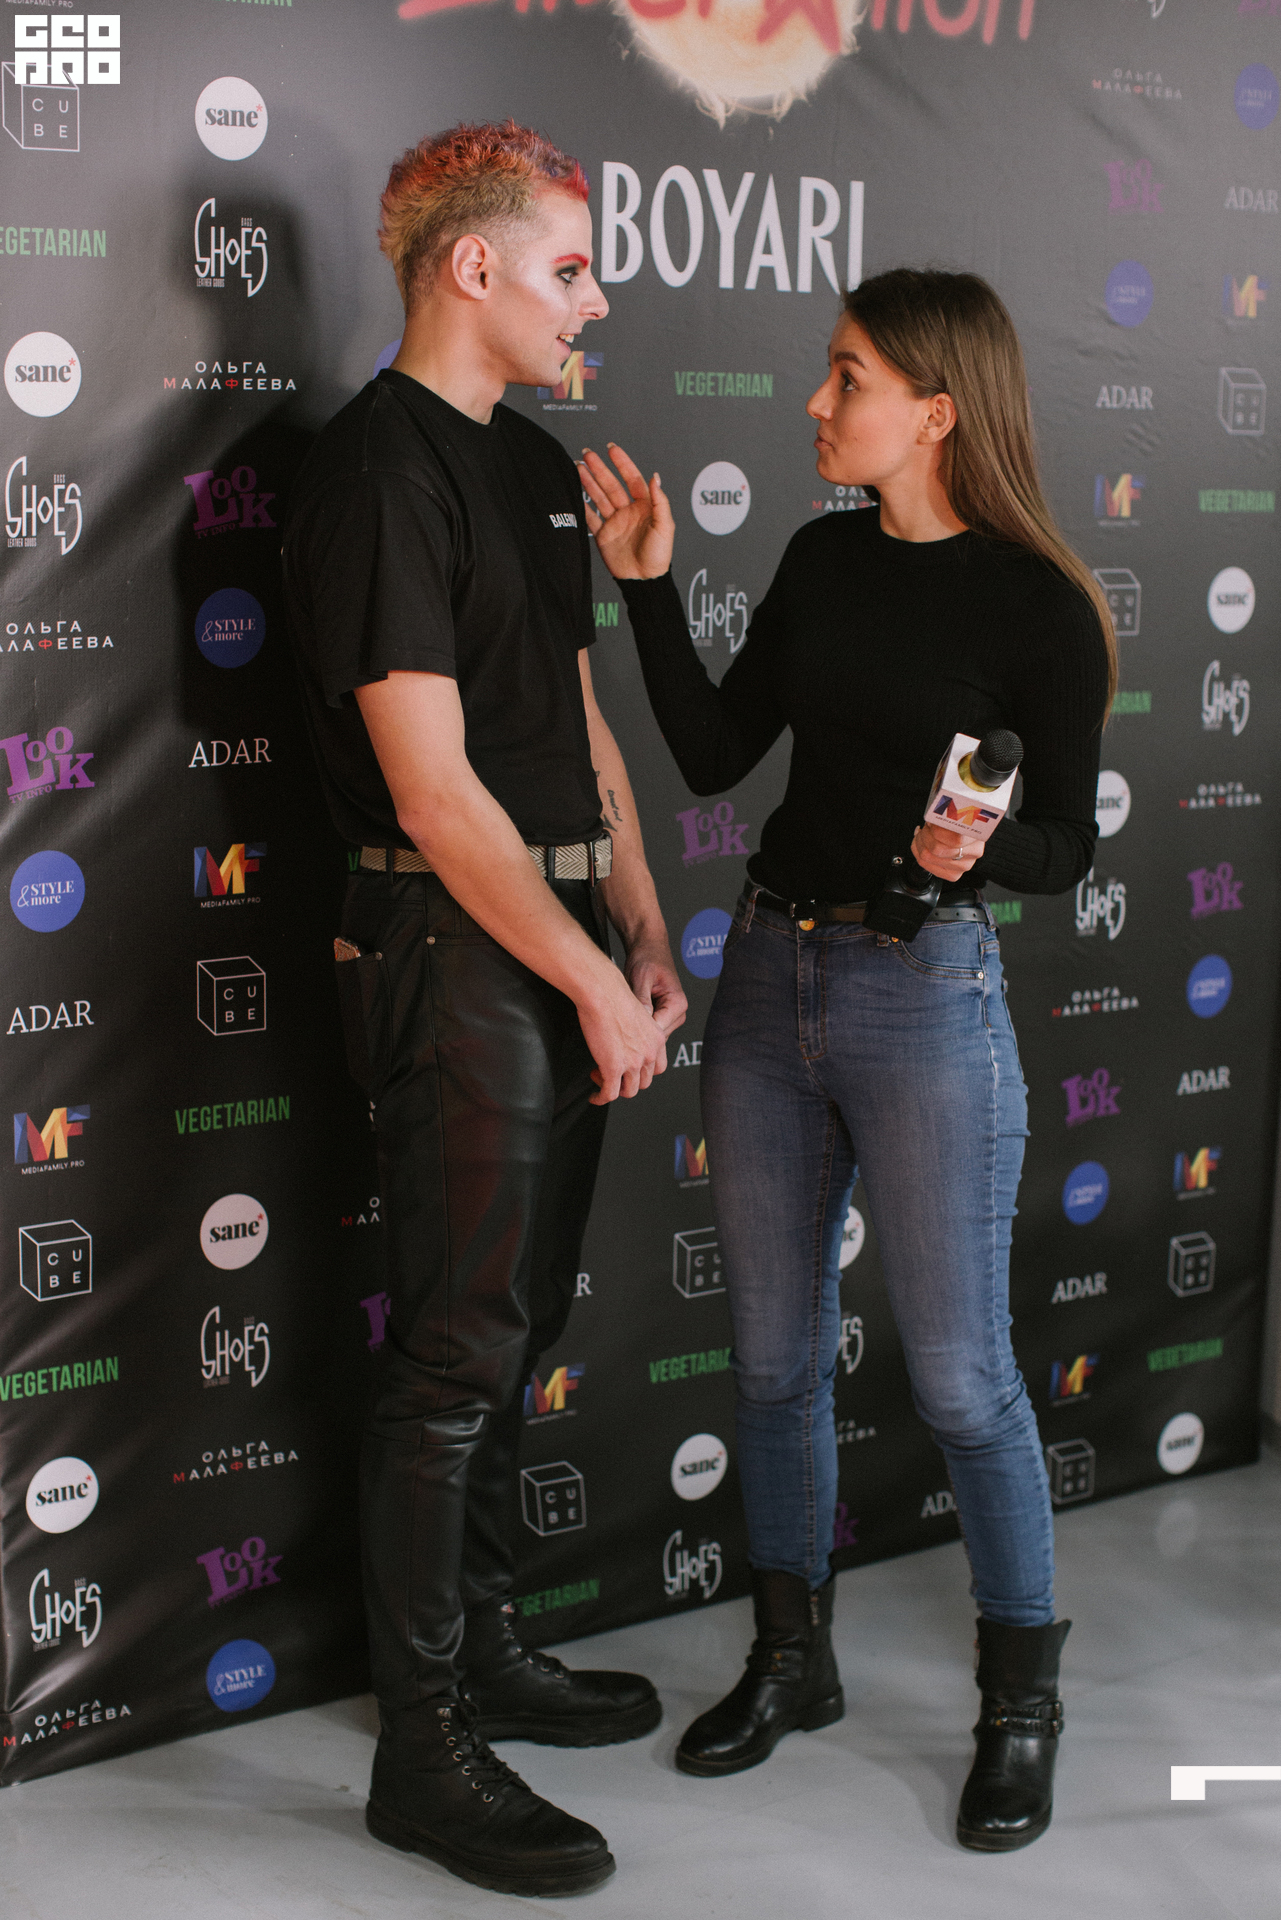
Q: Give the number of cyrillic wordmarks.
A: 10